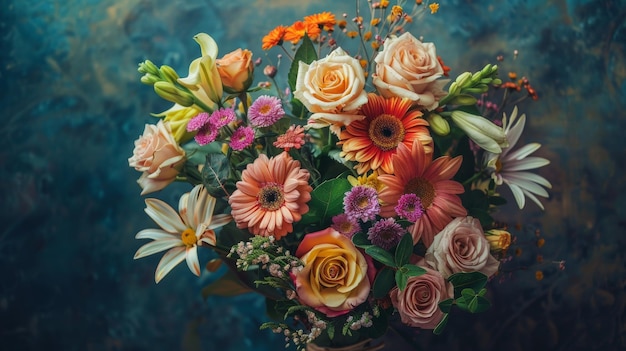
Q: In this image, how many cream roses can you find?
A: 3